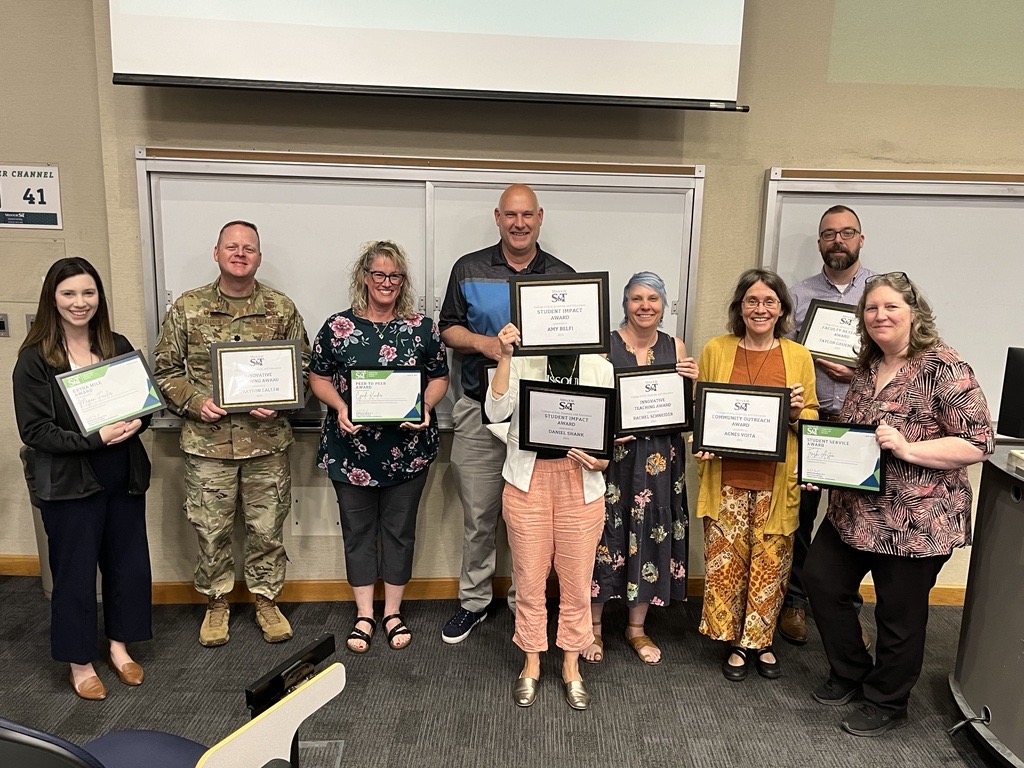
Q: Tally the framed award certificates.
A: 10